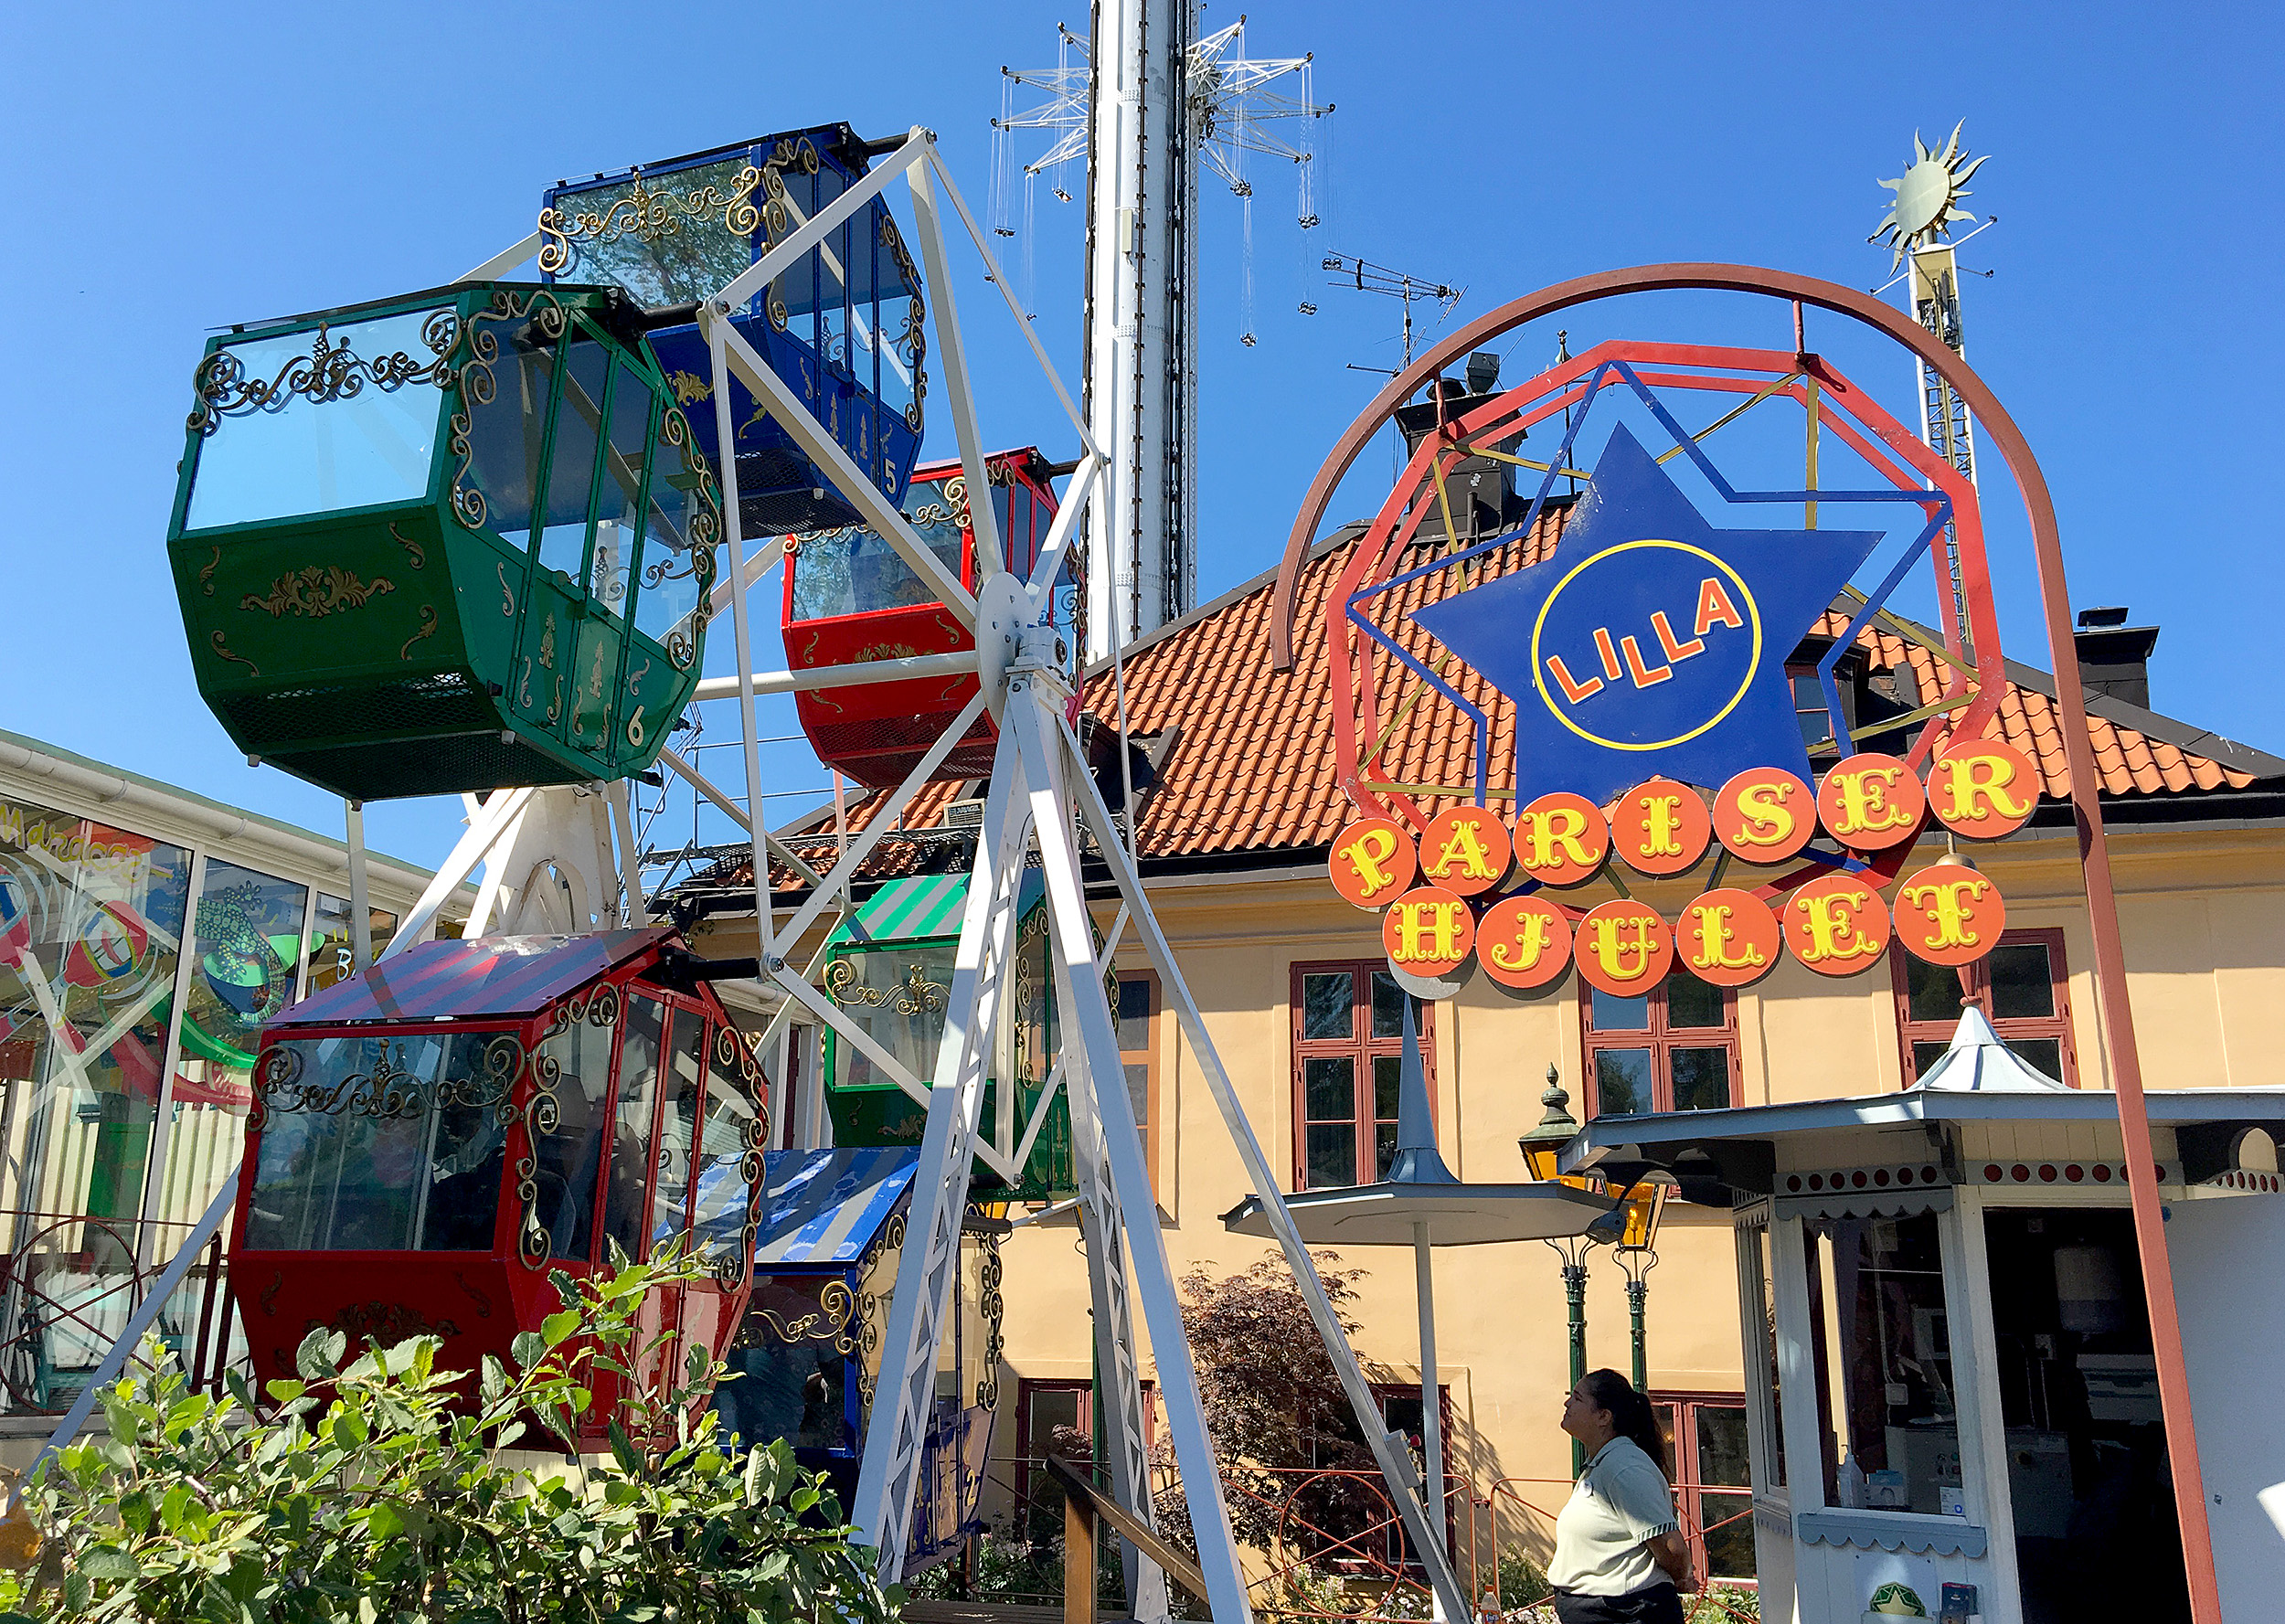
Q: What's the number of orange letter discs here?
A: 13